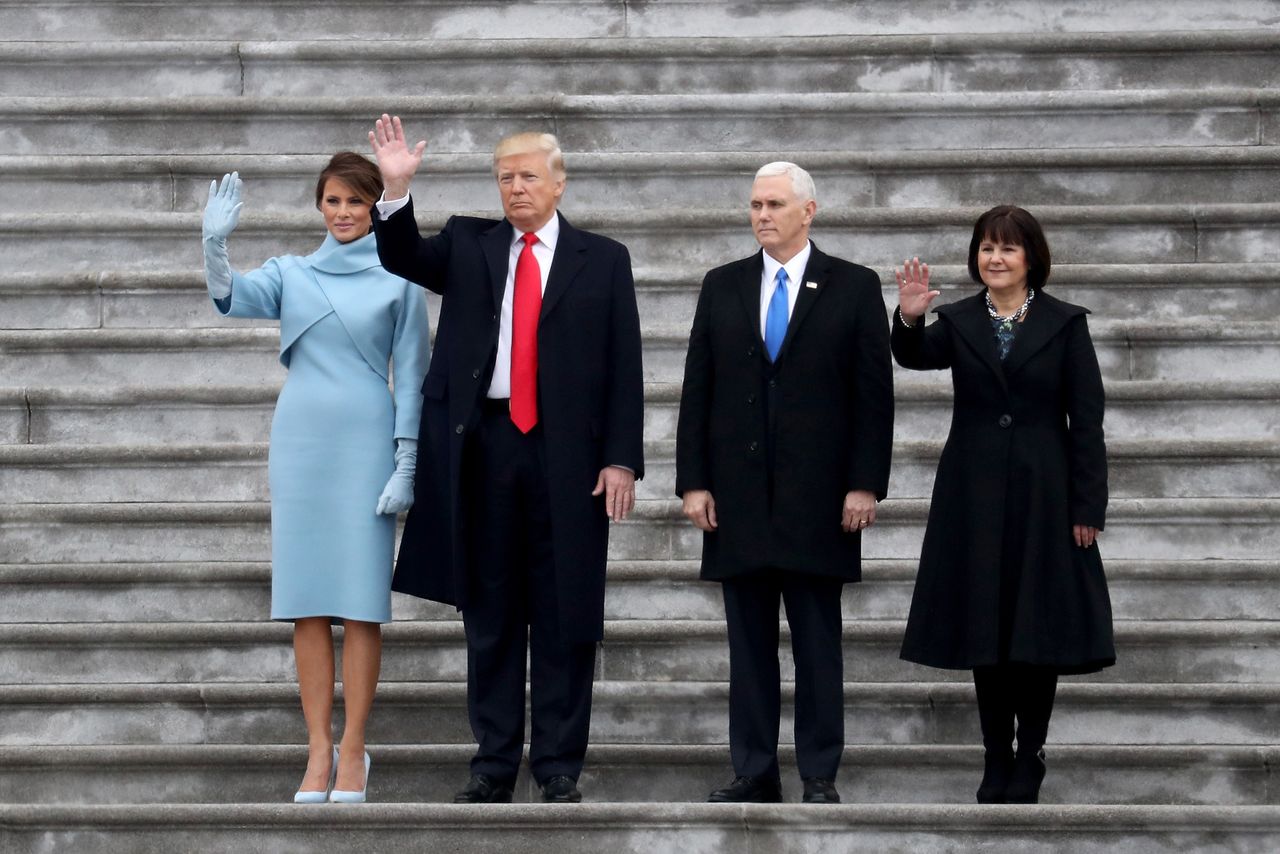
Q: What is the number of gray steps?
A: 15